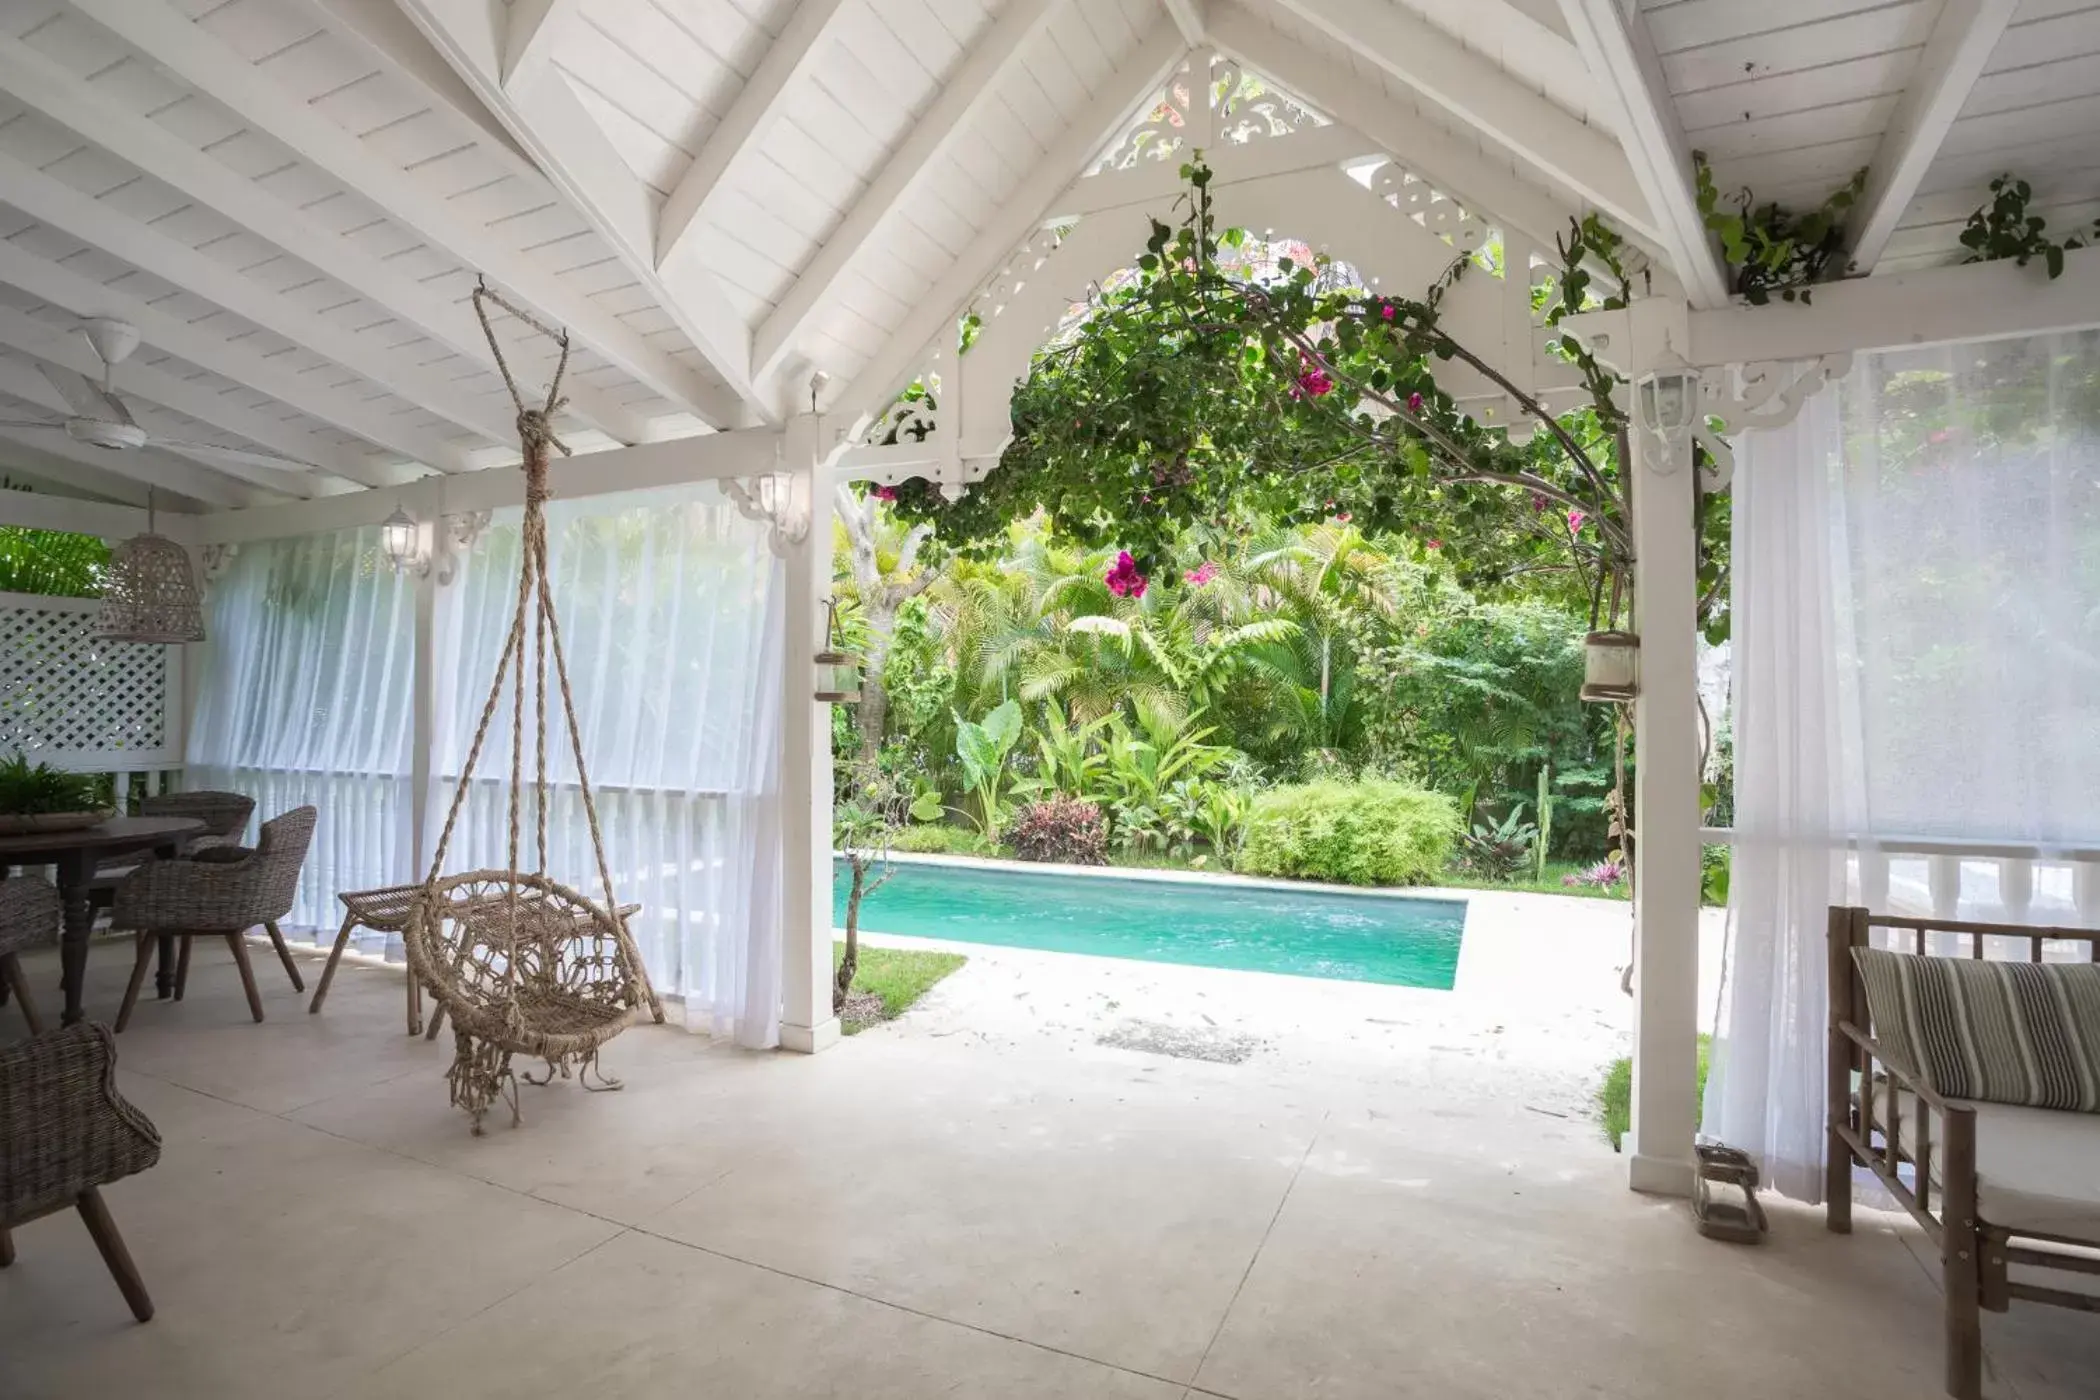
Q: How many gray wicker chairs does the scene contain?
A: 4